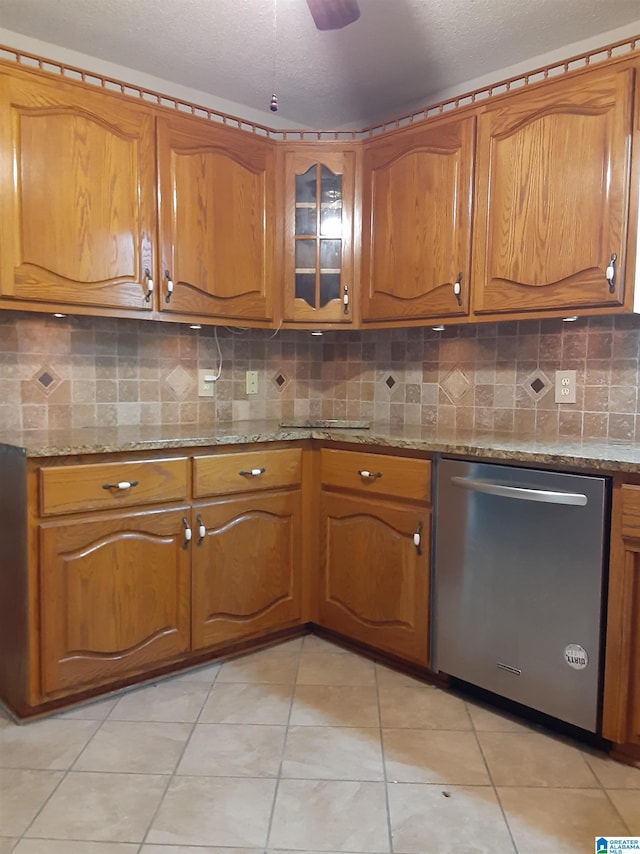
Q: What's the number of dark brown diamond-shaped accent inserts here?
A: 4